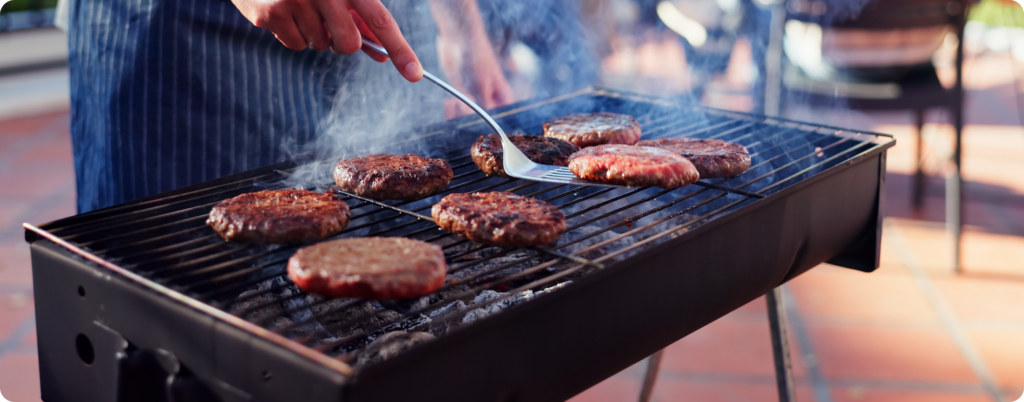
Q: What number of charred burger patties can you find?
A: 4